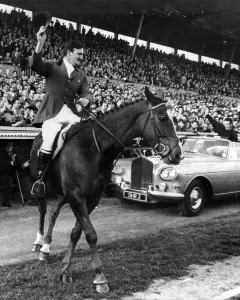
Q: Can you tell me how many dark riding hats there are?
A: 1